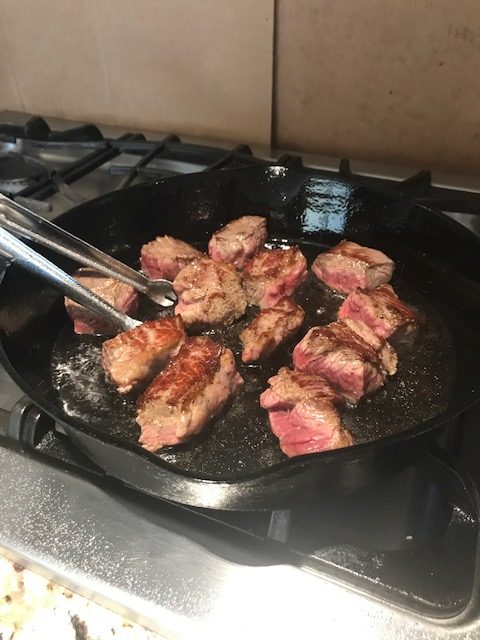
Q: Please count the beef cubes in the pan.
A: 12